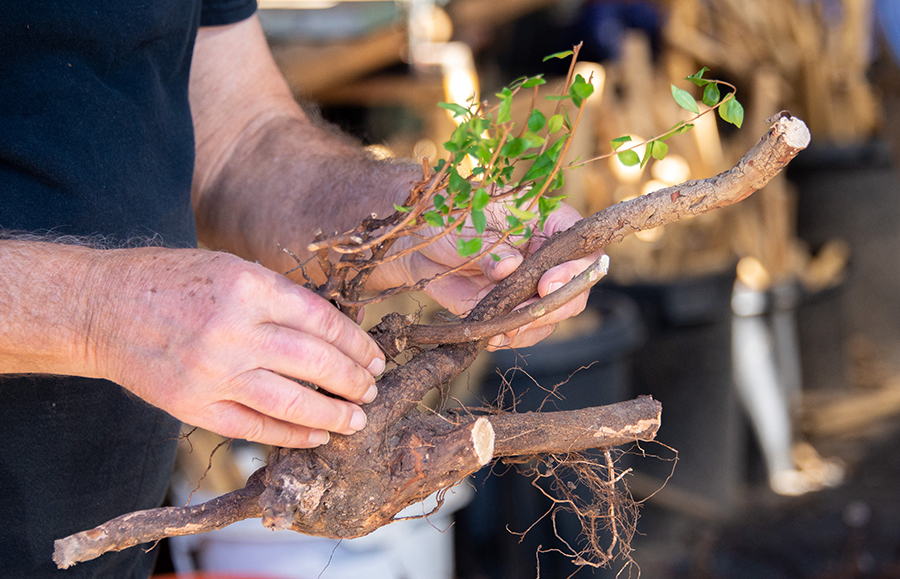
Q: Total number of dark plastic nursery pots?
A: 4